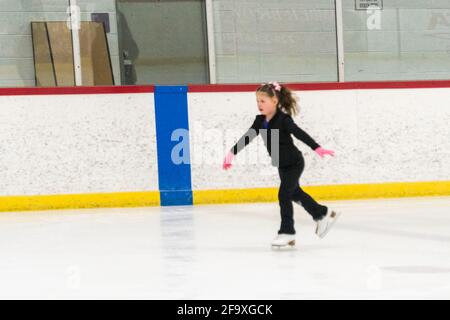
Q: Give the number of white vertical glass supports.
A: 3